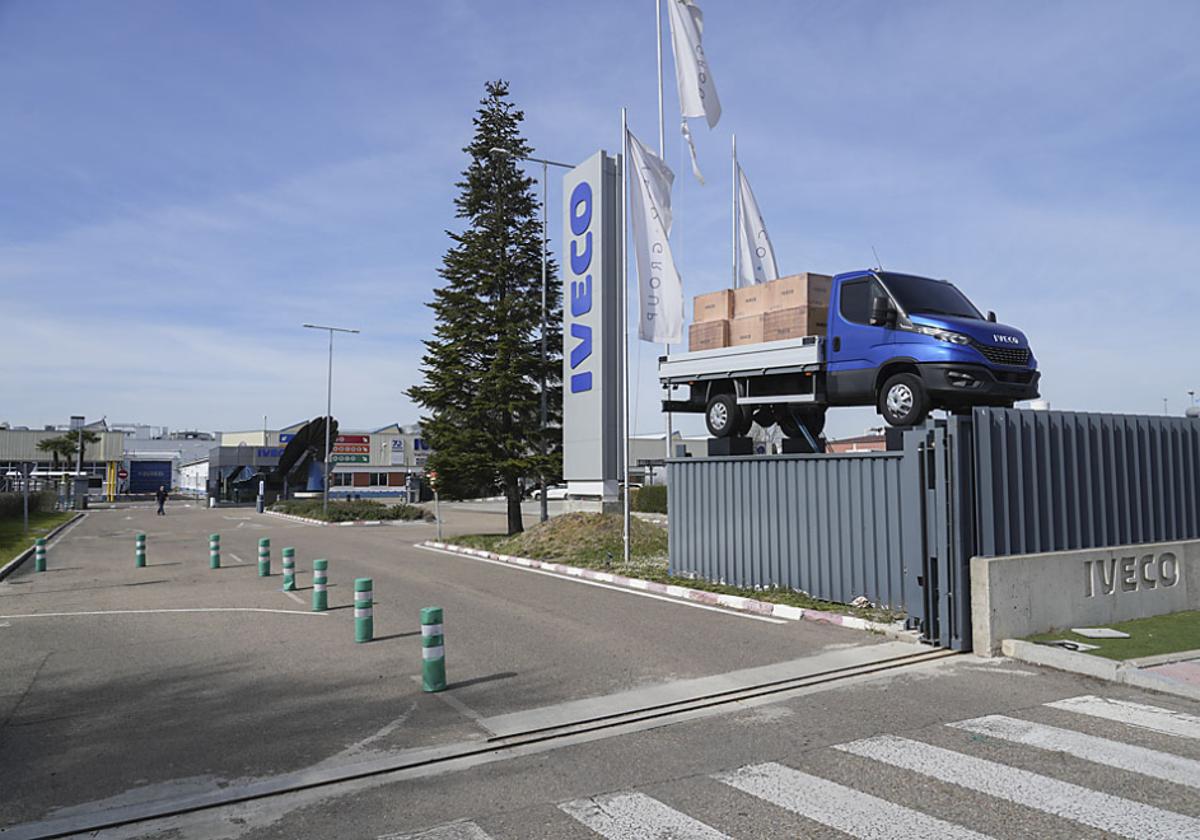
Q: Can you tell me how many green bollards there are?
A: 8